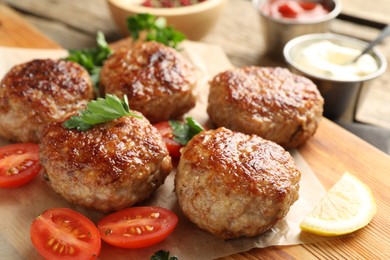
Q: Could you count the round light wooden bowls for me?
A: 1